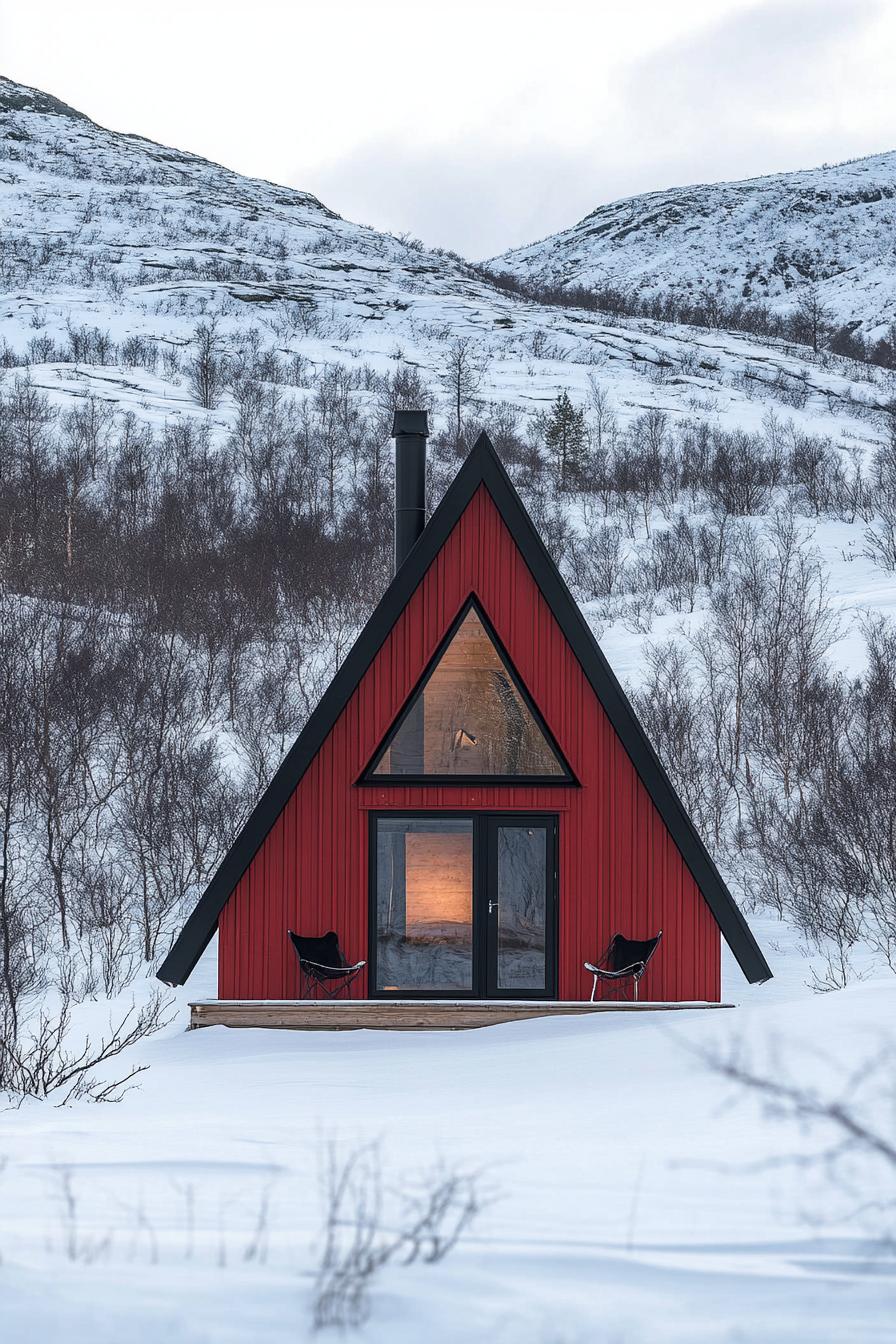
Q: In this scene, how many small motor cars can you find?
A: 0